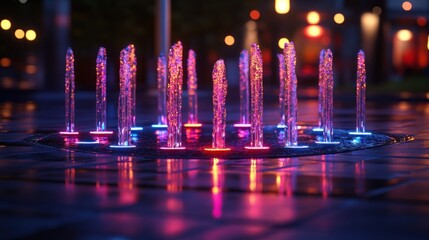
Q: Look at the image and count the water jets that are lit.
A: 15